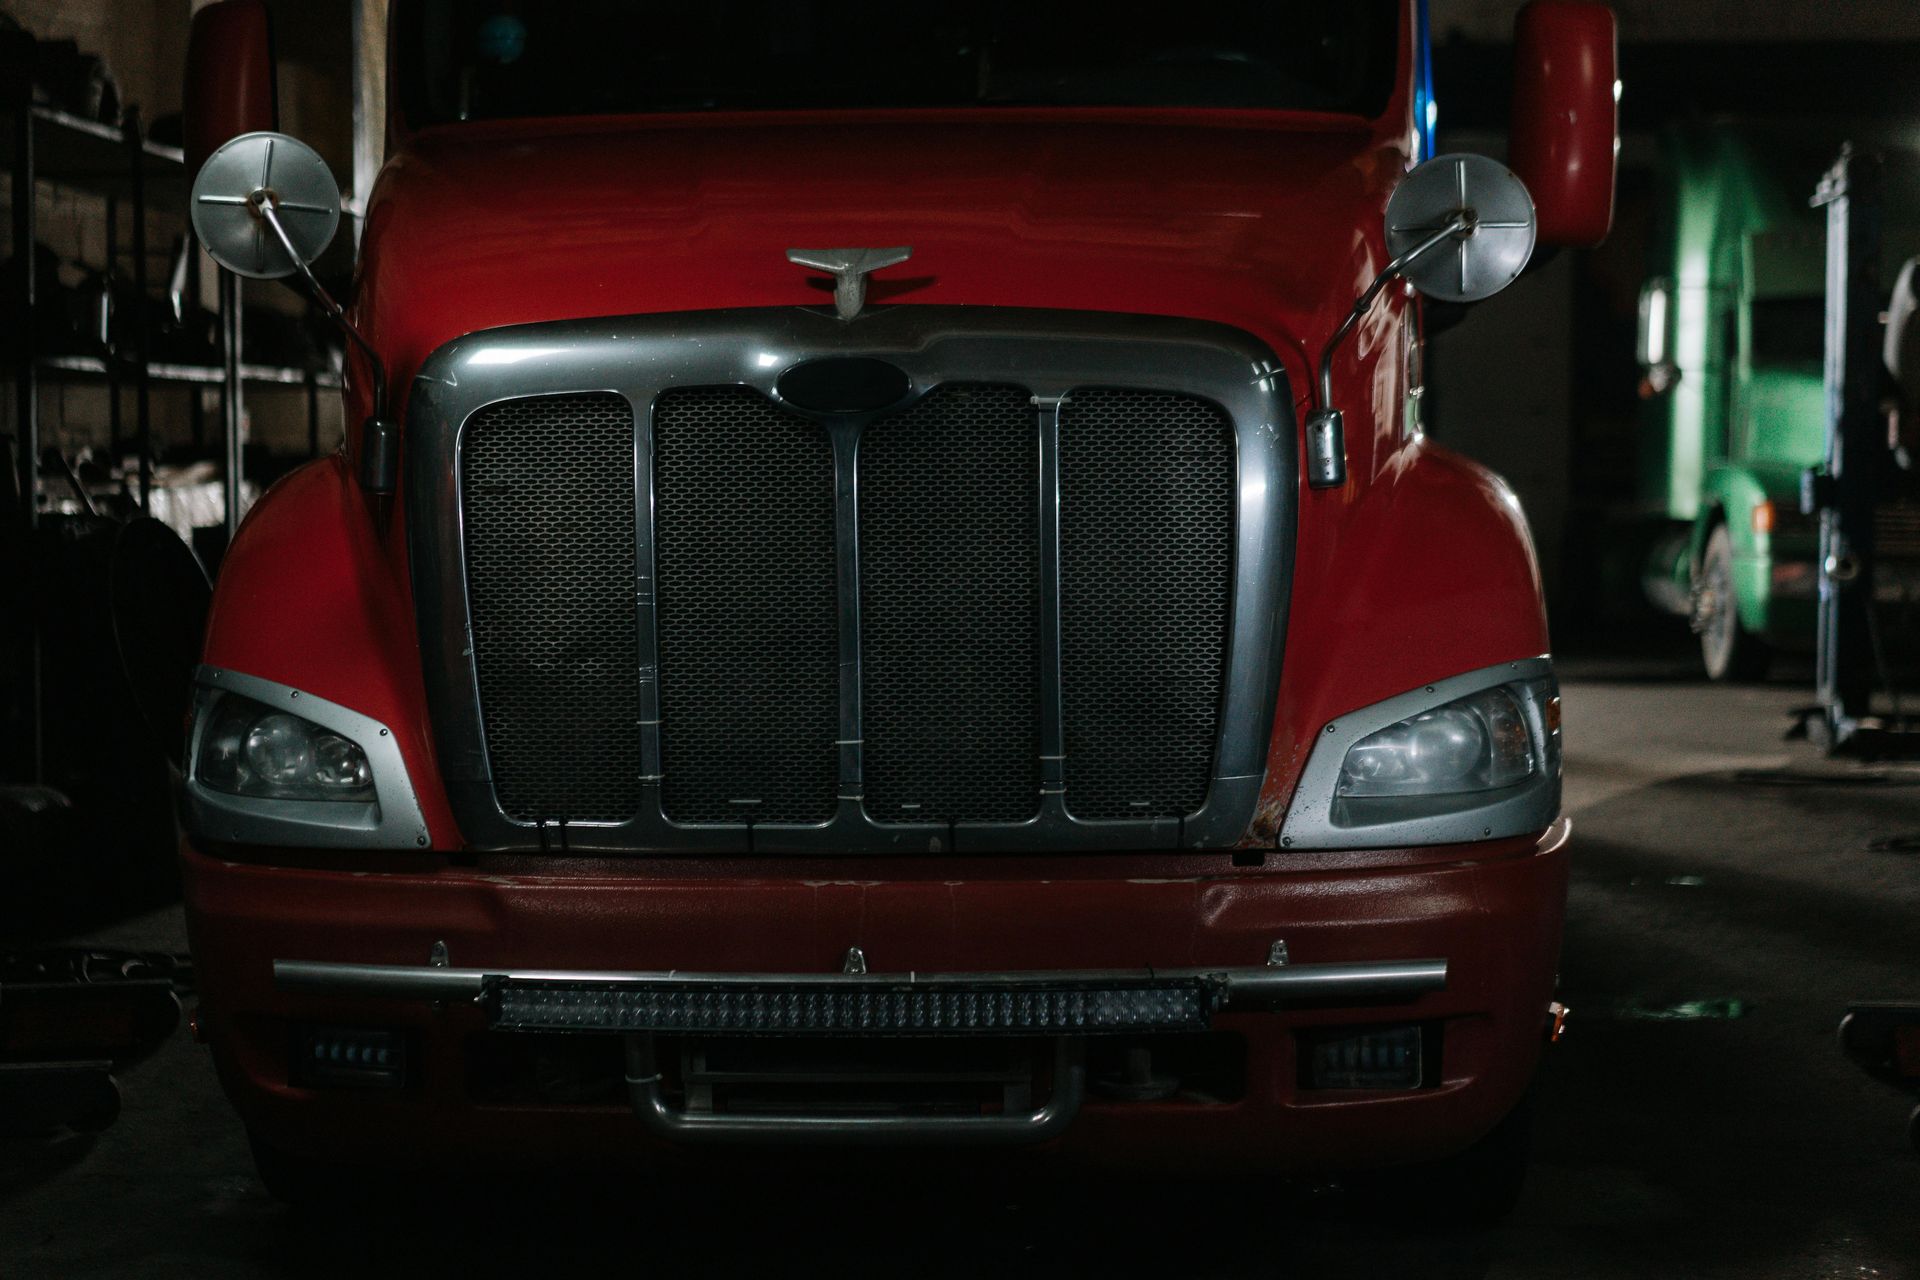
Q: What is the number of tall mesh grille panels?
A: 4